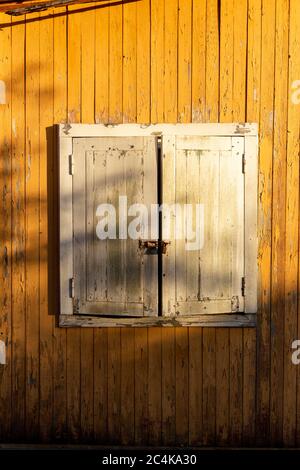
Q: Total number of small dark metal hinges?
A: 4